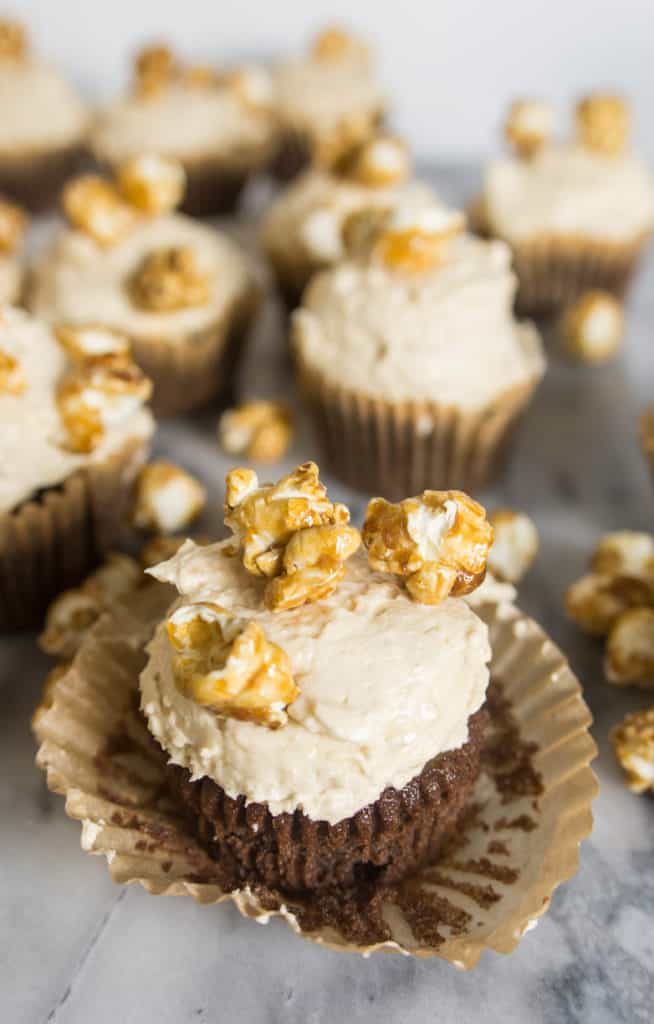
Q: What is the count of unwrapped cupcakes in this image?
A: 1